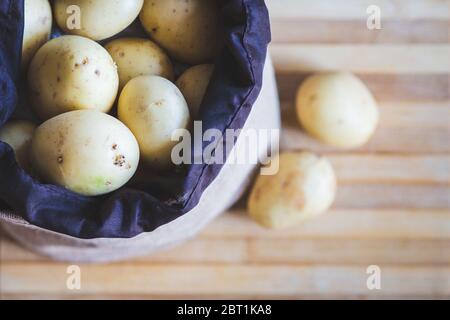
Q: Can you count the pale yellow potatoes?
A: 11